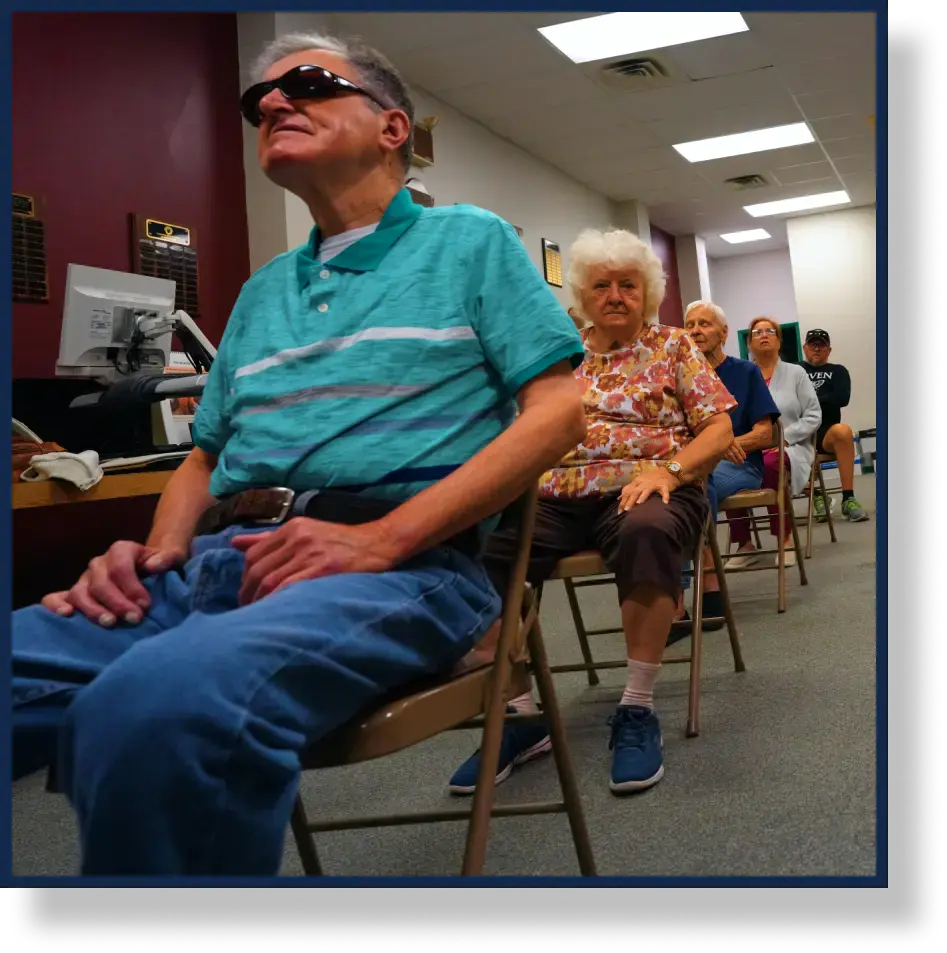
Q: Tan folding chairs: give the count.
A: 5